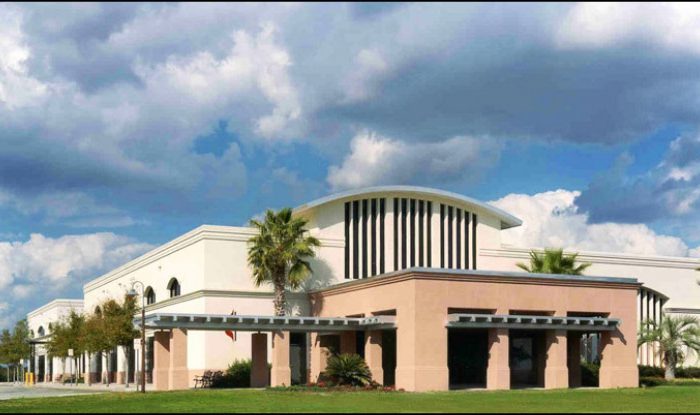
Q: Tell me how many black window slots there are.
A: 15